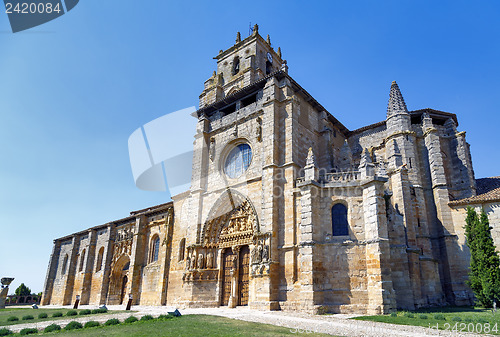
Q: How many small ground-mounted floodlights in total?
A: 3